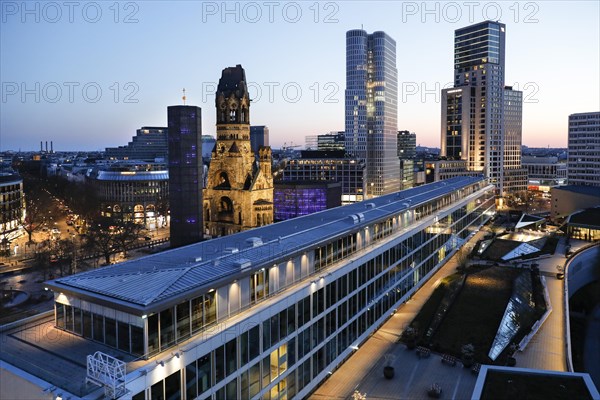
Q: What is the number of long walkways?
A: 2